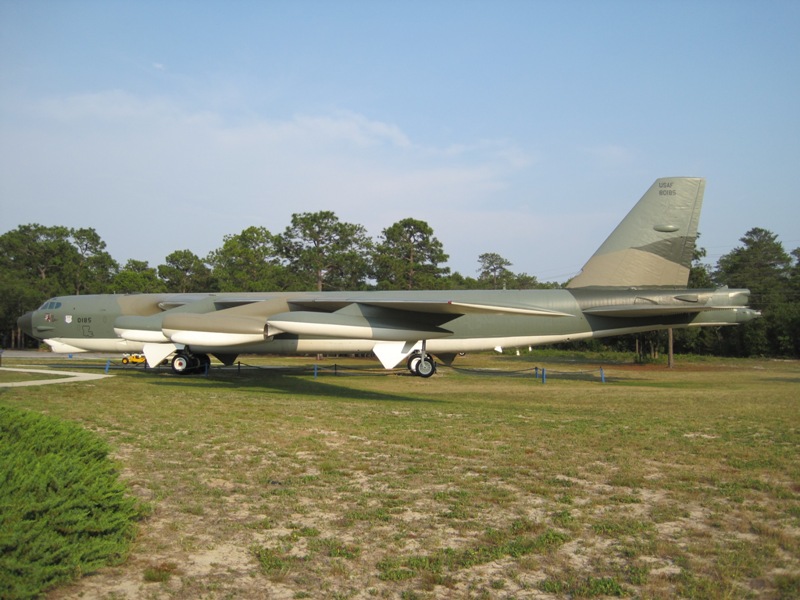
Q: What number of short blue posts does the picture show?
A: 6